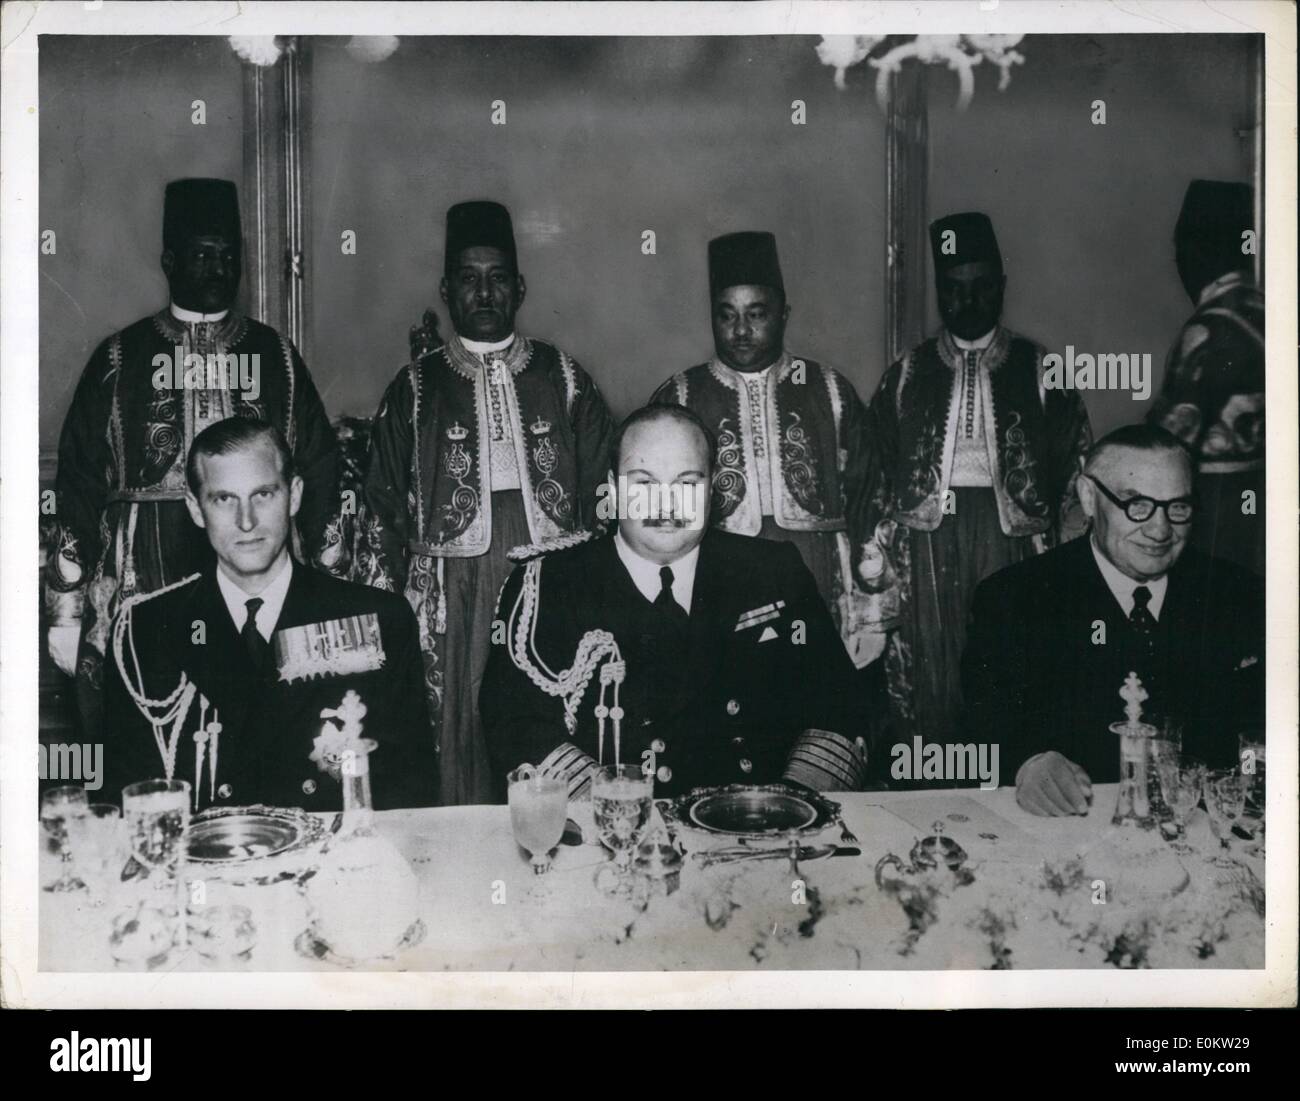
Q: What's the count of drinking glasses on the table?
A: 9